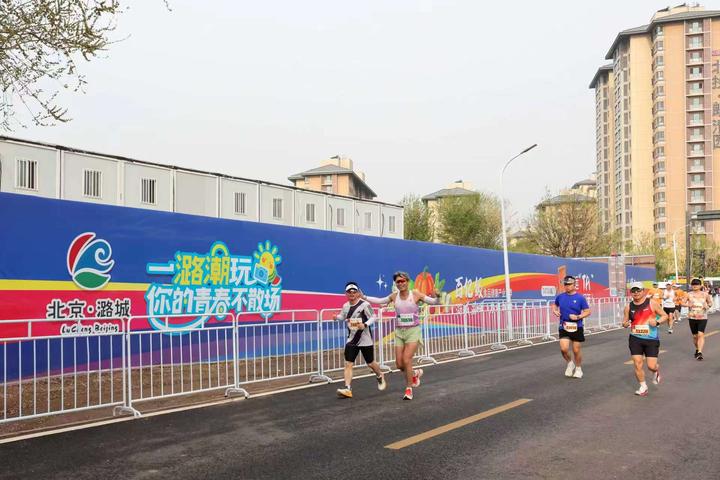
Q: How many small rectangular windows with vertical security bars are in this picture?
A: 9